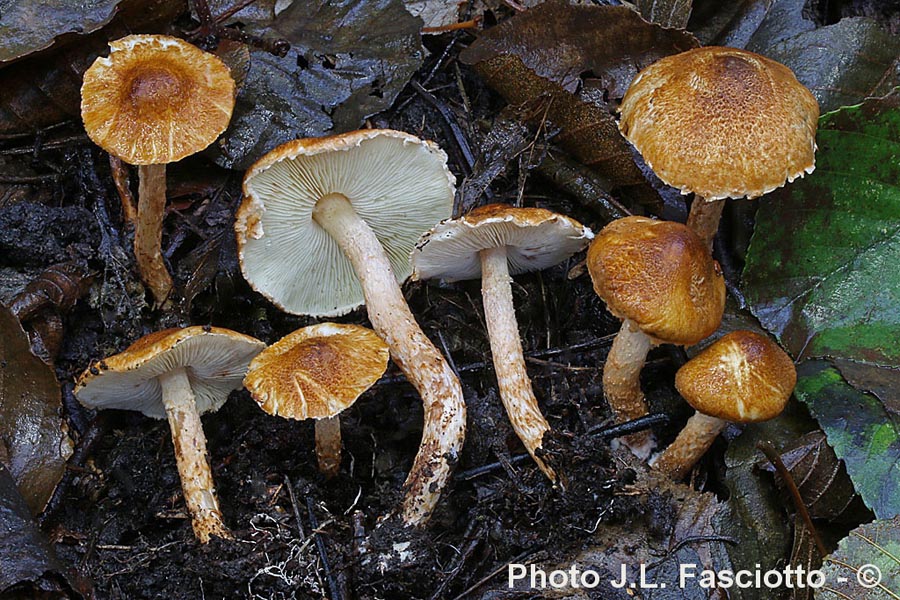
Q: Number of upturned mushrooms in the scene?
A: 3